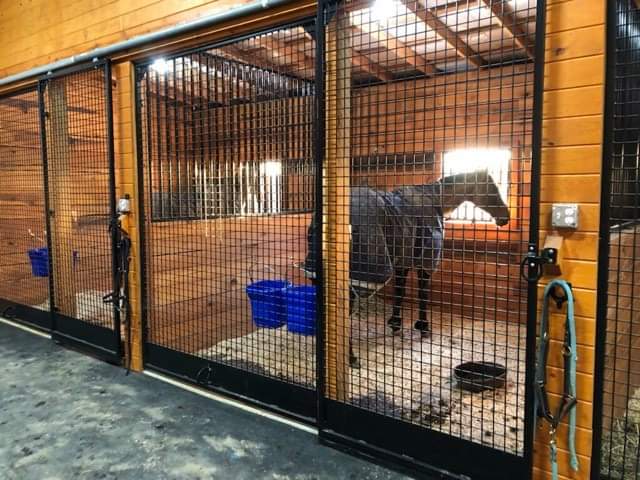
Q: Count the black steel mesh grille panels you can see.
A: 5